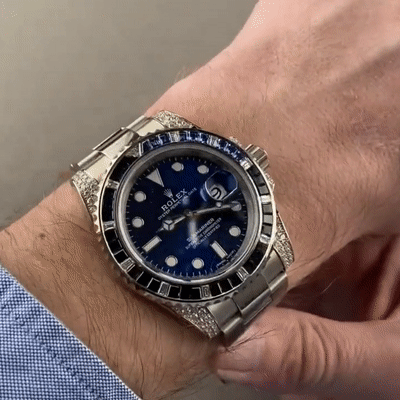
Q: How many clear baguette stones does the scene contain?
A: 11